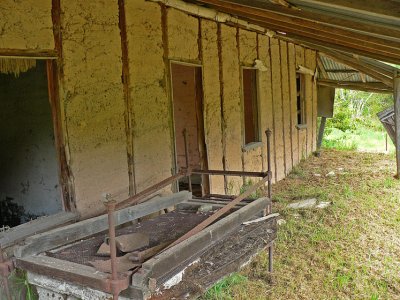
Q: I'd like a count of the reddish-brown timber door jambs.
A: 2